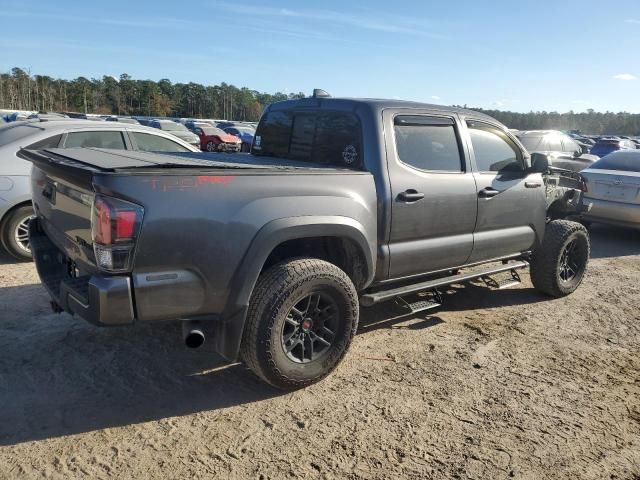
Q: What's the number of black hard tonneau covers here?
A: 1